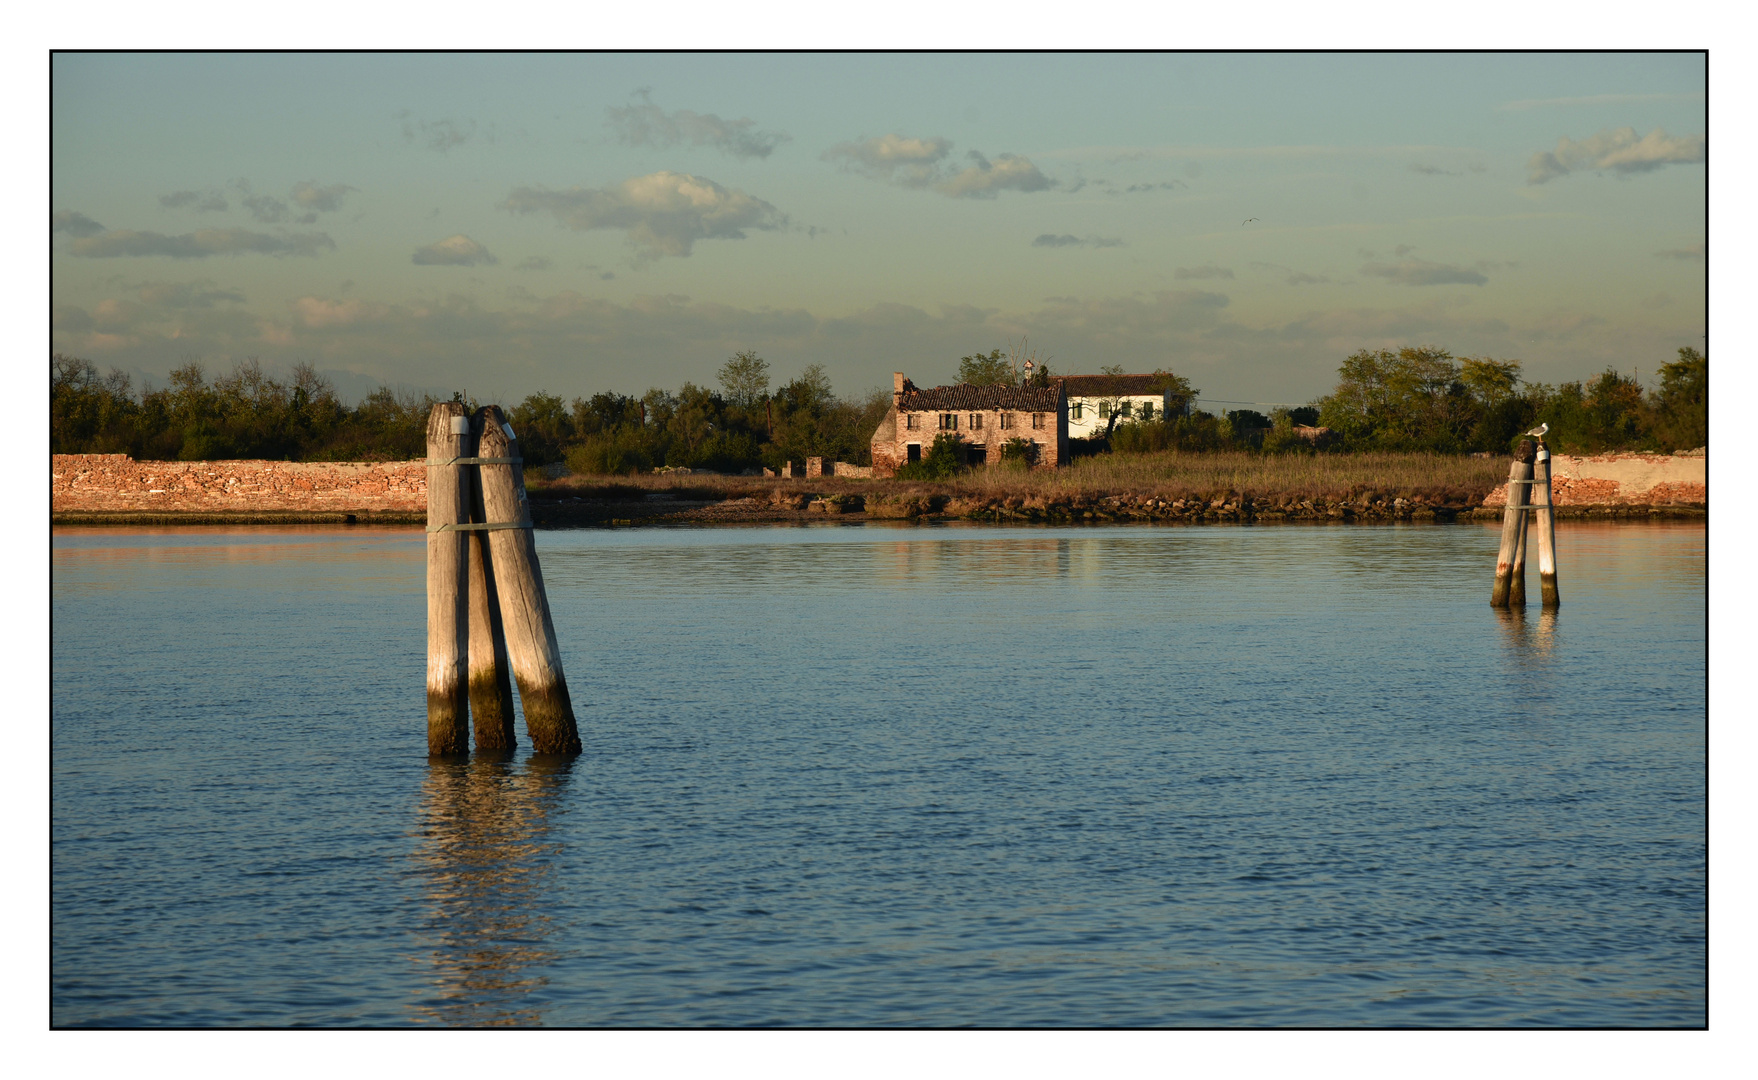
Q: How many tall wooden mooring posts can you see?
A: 6